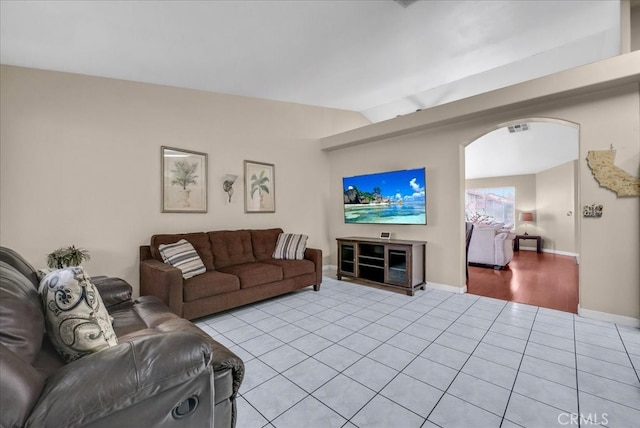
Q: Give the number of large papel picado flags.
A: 0